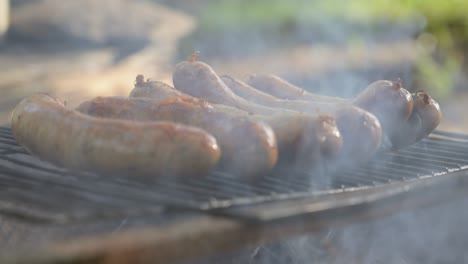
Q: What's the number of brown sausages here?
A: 6